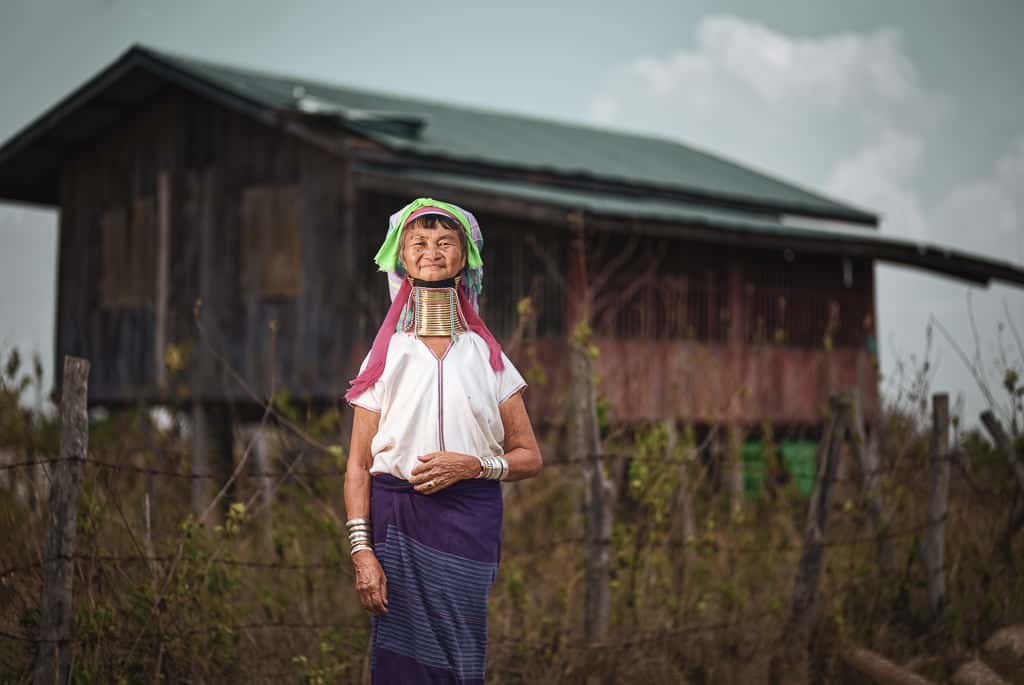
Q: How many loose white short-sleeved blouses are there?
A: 1